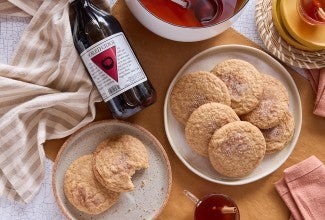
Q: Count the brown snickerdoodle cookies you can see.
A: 8